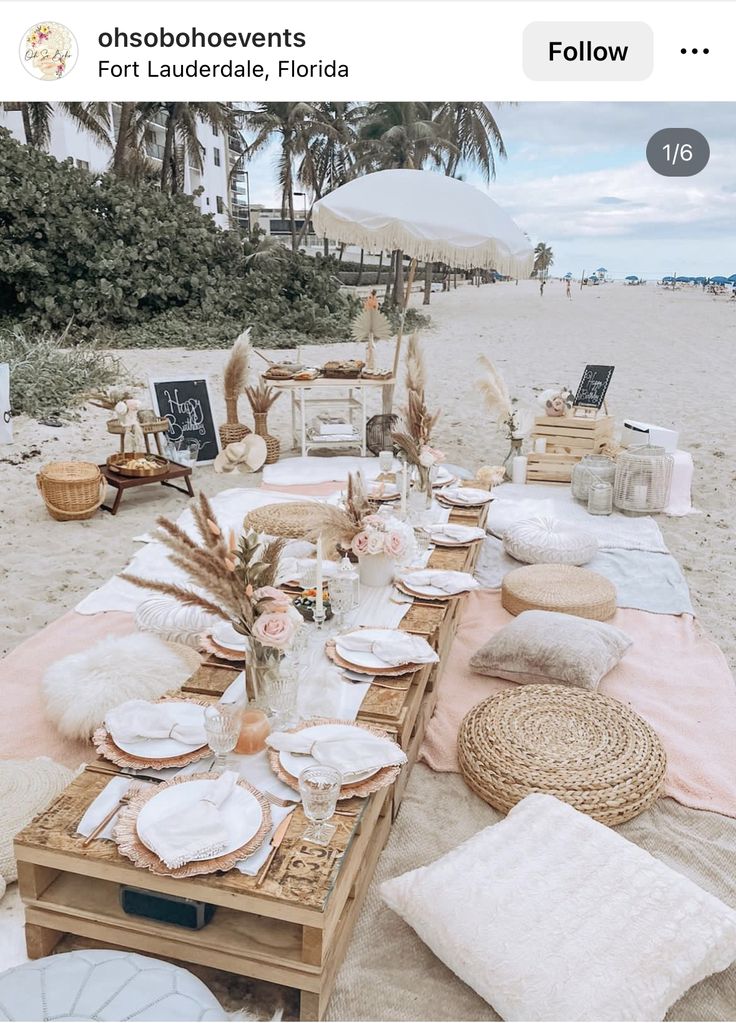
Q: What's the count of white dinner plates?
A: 11